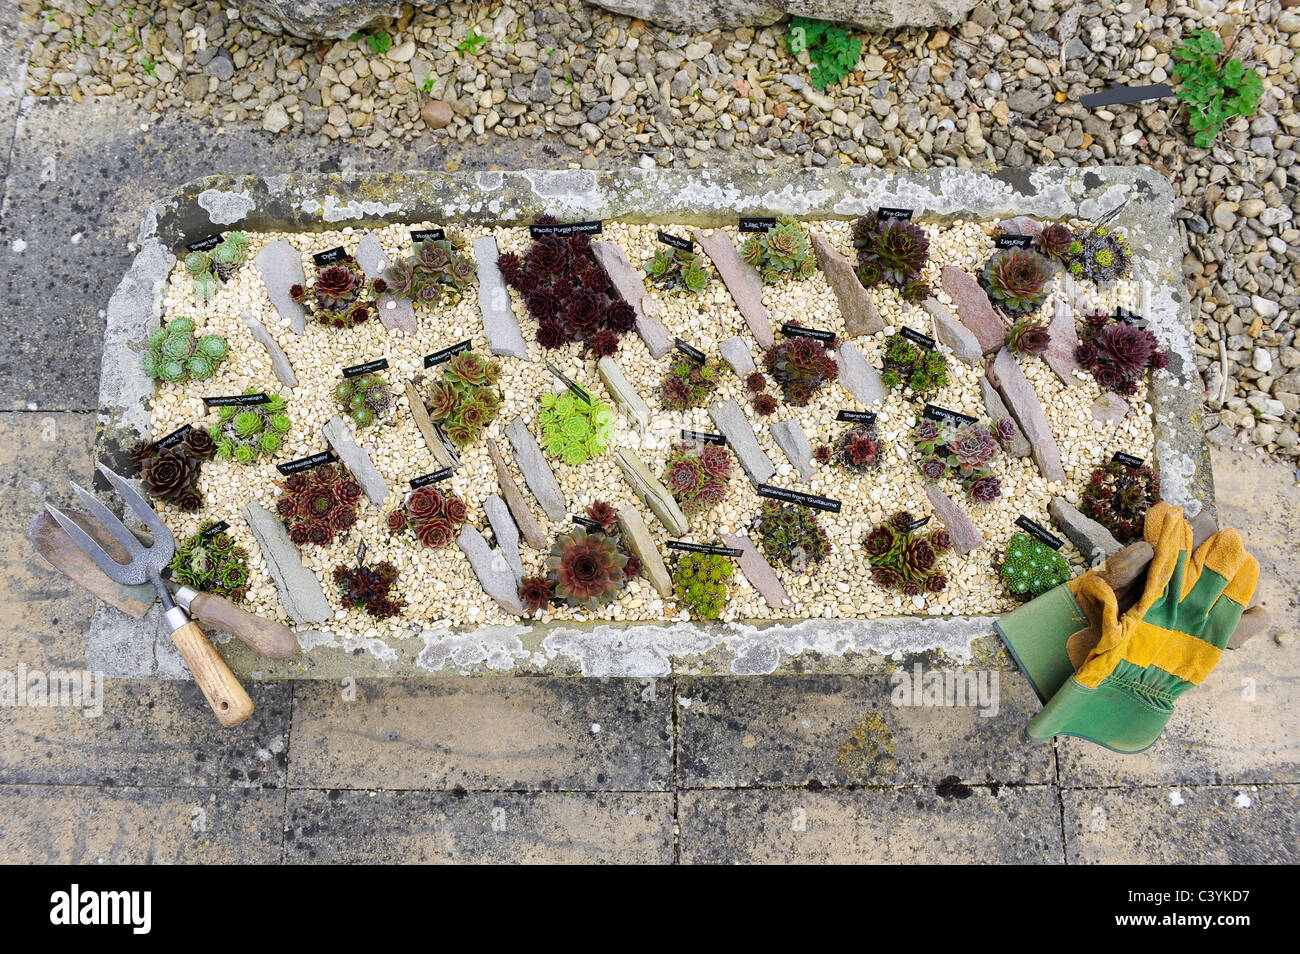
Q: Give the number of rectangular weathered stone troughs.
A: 1